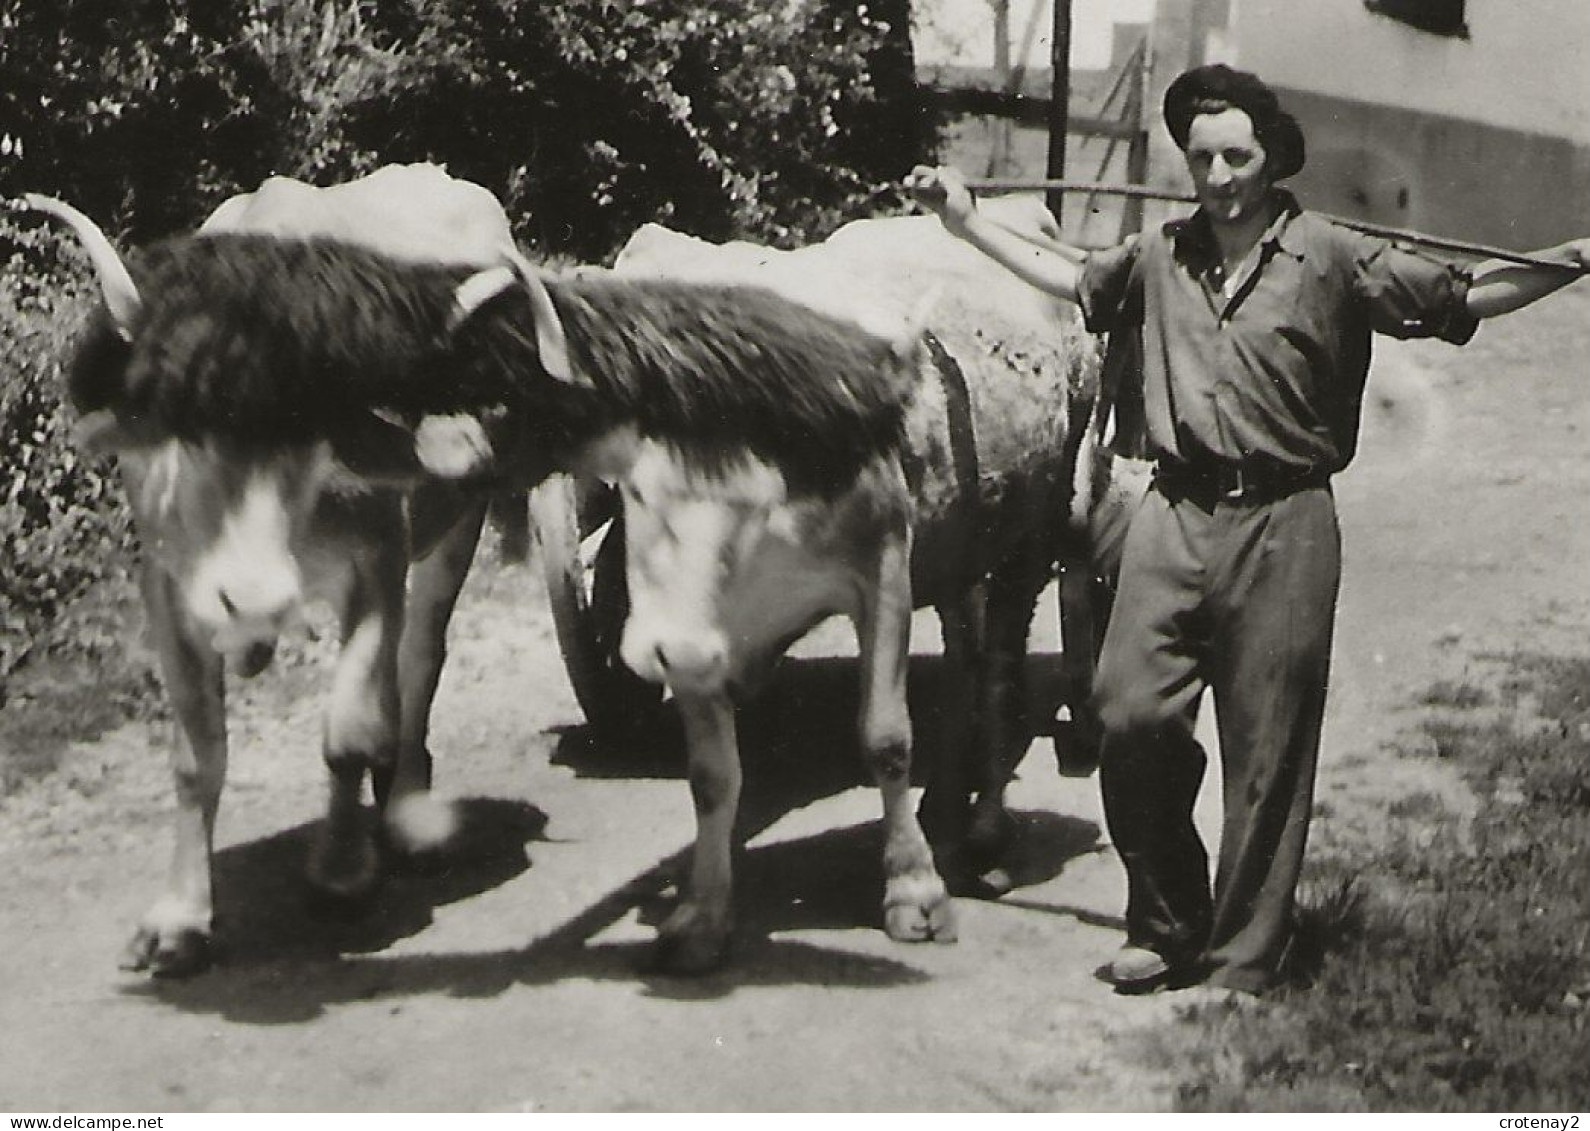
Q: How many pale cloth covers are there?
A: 2